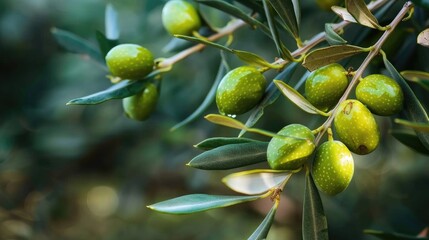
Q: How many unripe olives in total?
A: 9